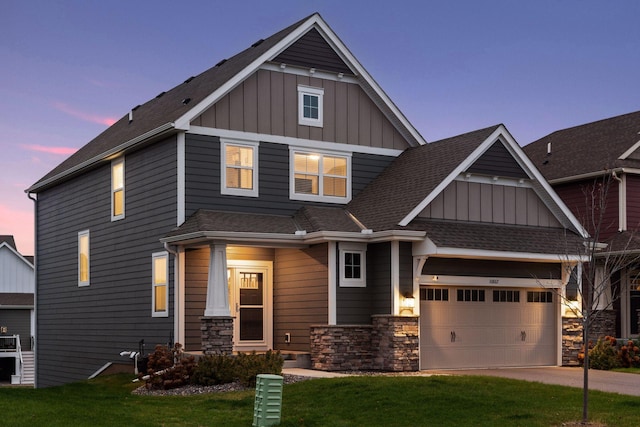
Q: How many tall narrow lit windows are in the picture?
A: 3